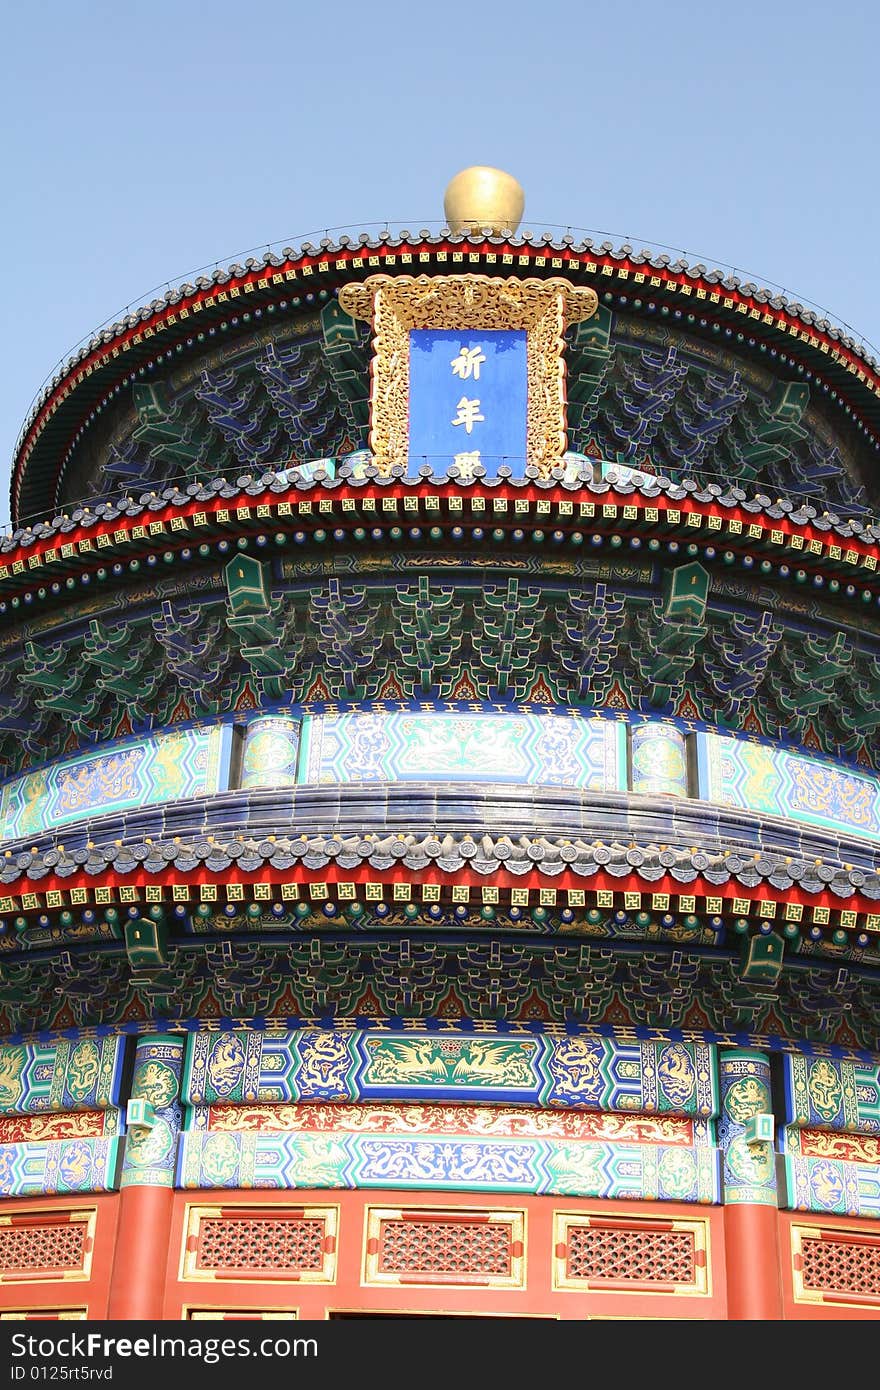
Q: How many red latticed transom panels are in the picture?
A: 5